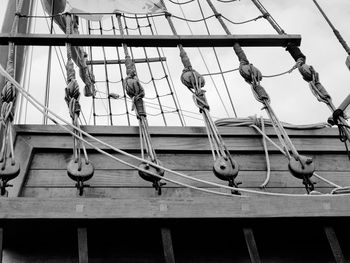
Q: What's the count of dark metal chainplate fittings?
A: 5